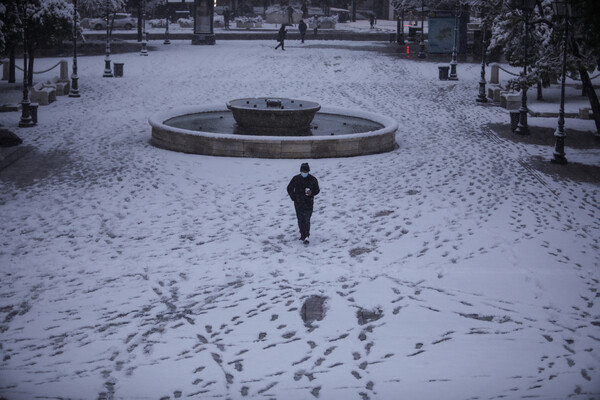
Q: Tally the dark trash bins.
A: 4